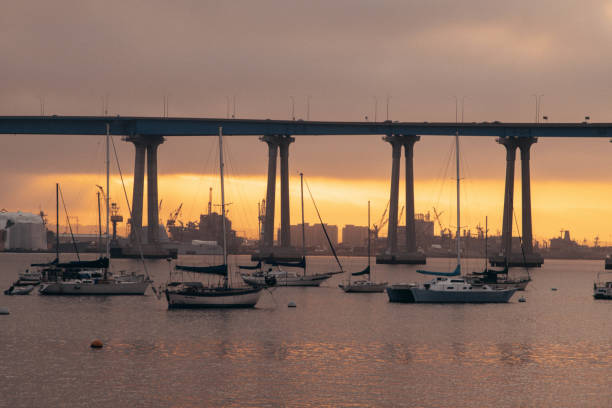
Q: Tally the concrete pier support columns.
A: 8